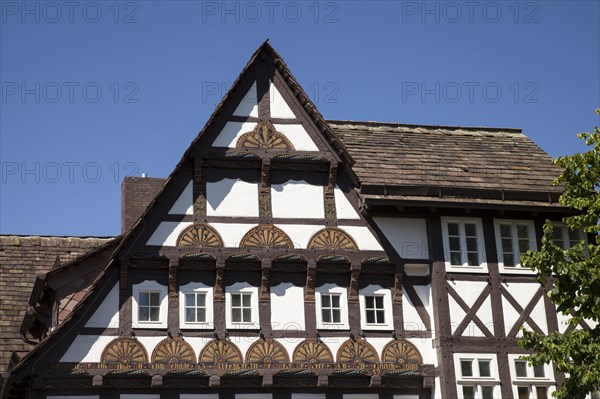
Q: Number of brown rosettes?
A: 11